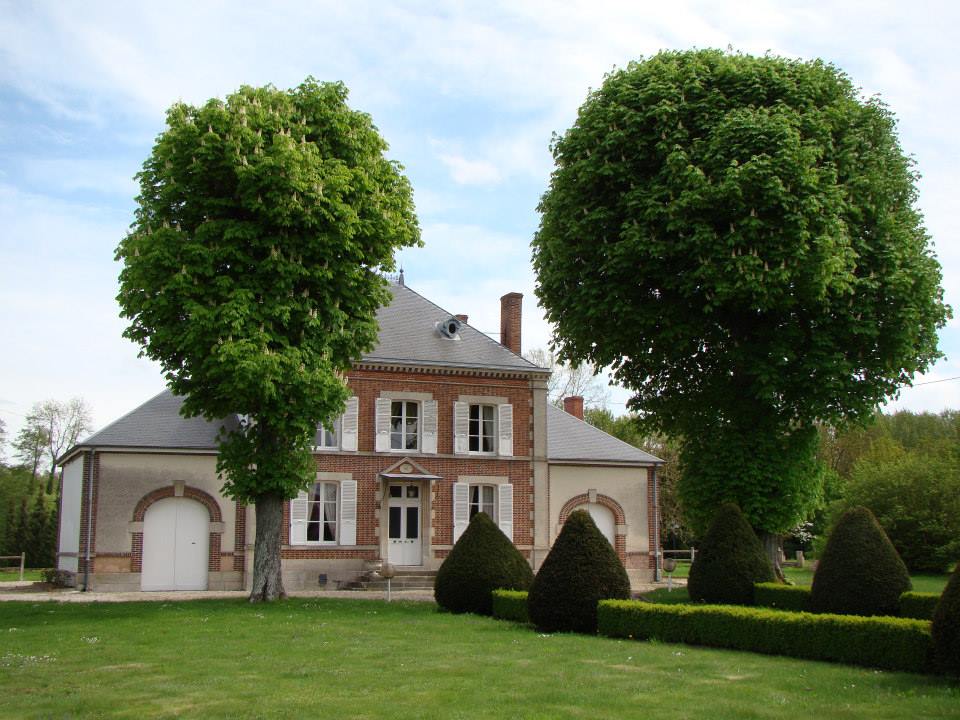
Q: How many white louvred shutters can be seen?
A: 9